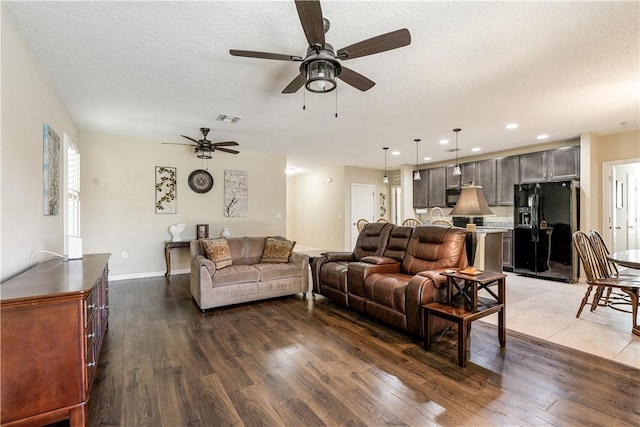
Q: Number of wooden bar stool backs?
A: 4